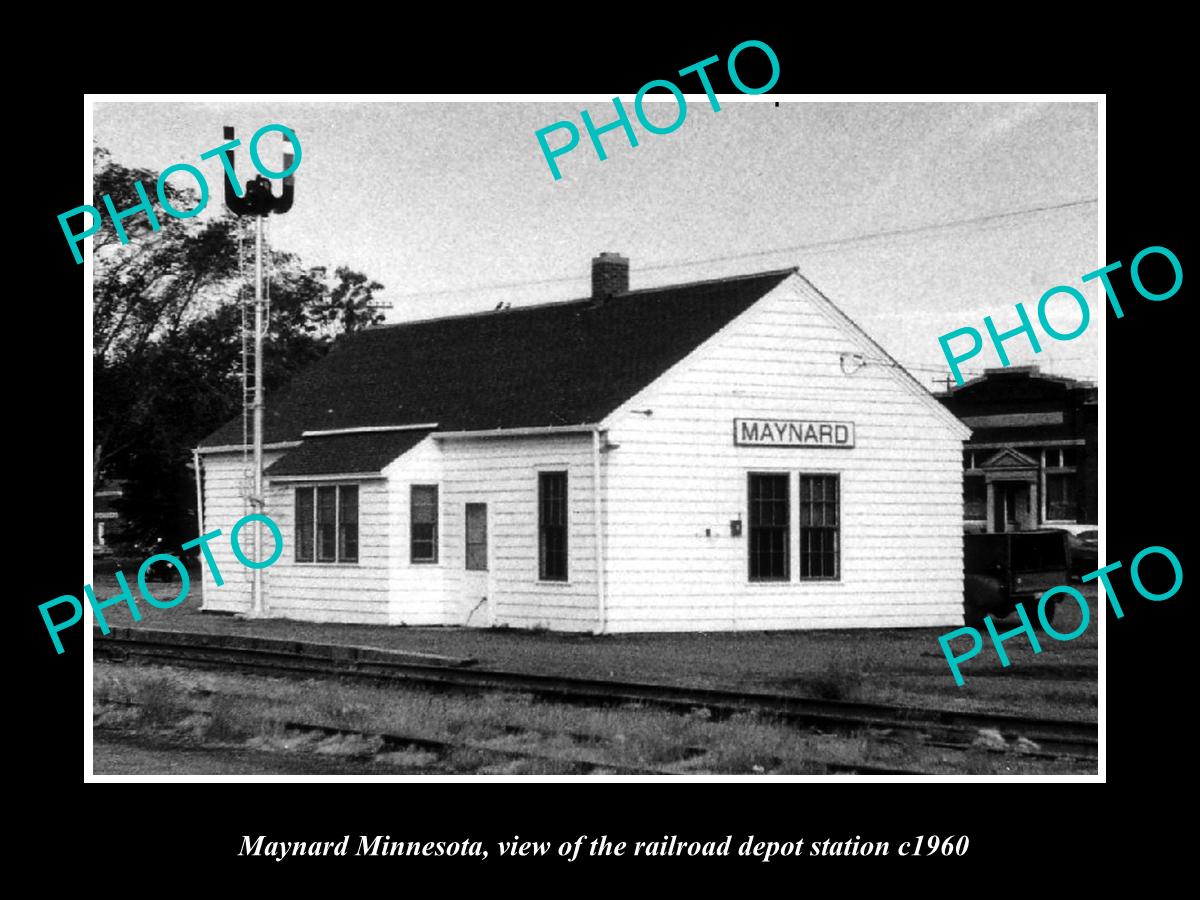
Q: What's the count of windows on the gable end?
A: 2